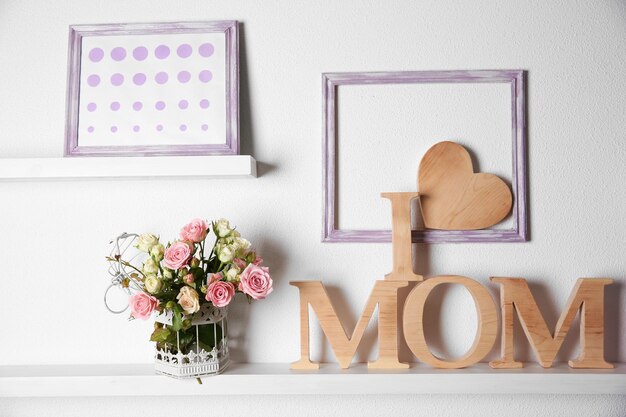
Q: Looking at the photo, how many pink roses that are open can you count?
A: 5